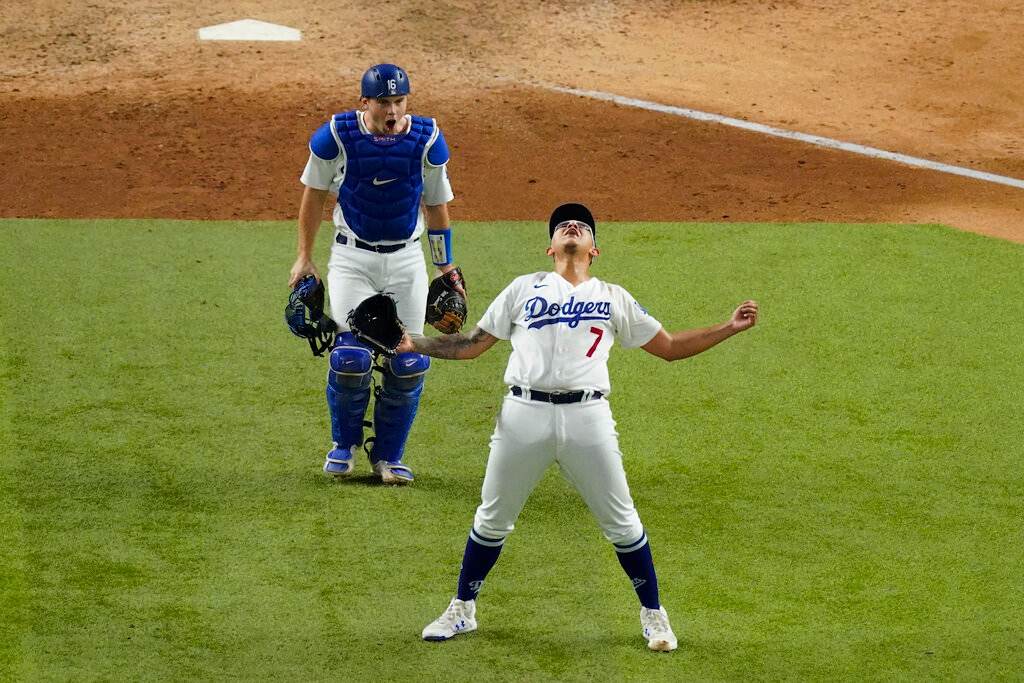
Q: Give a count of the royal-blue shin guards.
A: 2